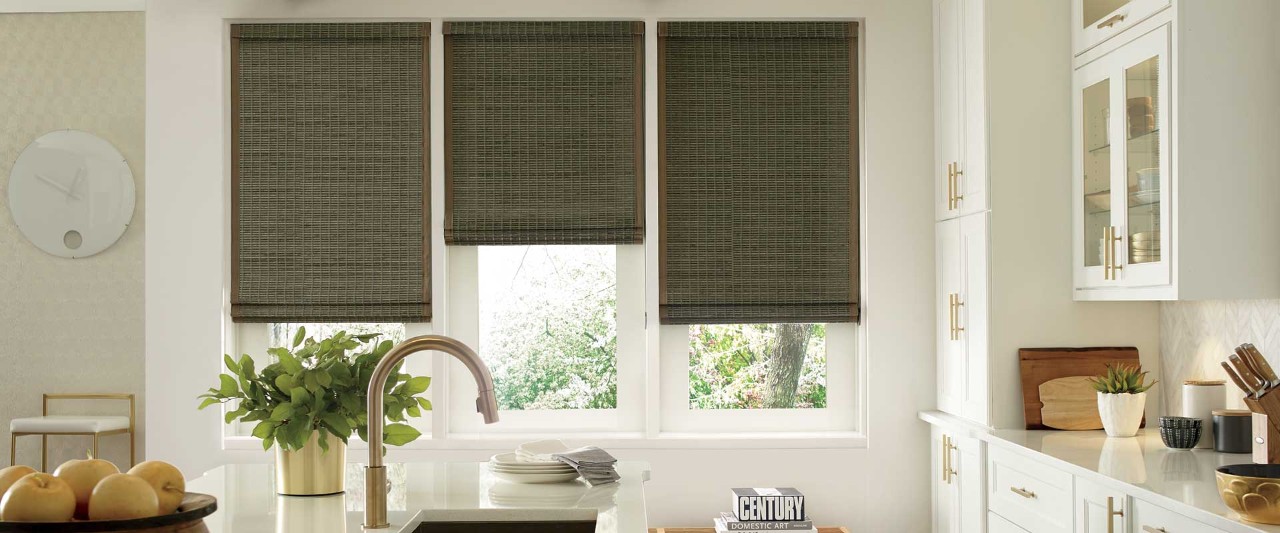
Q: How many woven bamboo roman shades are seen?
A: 3